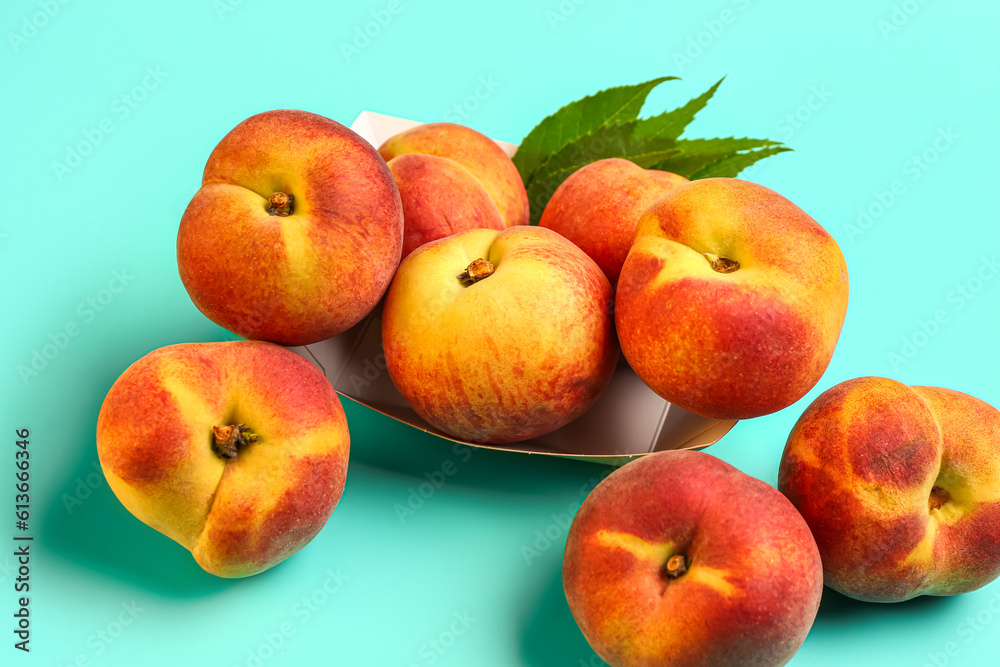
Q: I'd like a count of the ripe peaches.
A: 8